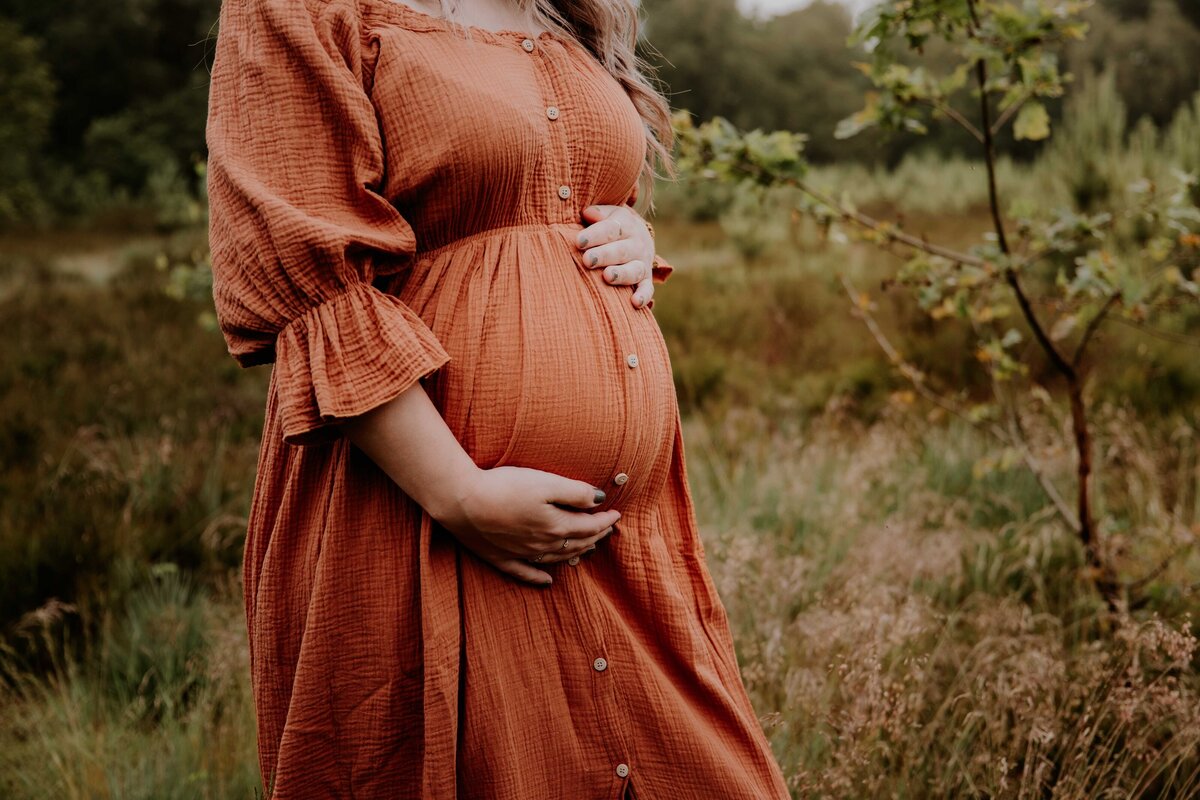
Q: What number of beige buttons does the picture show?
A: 8